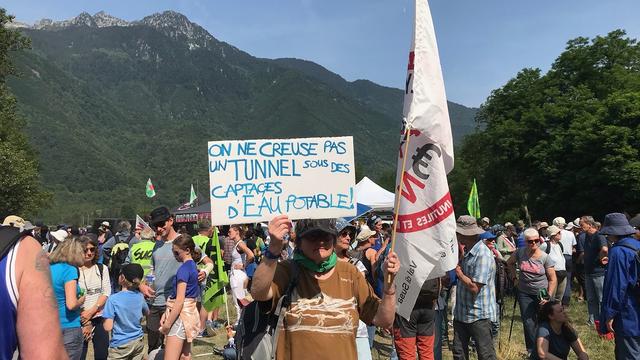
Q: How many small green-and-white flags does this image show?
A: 2